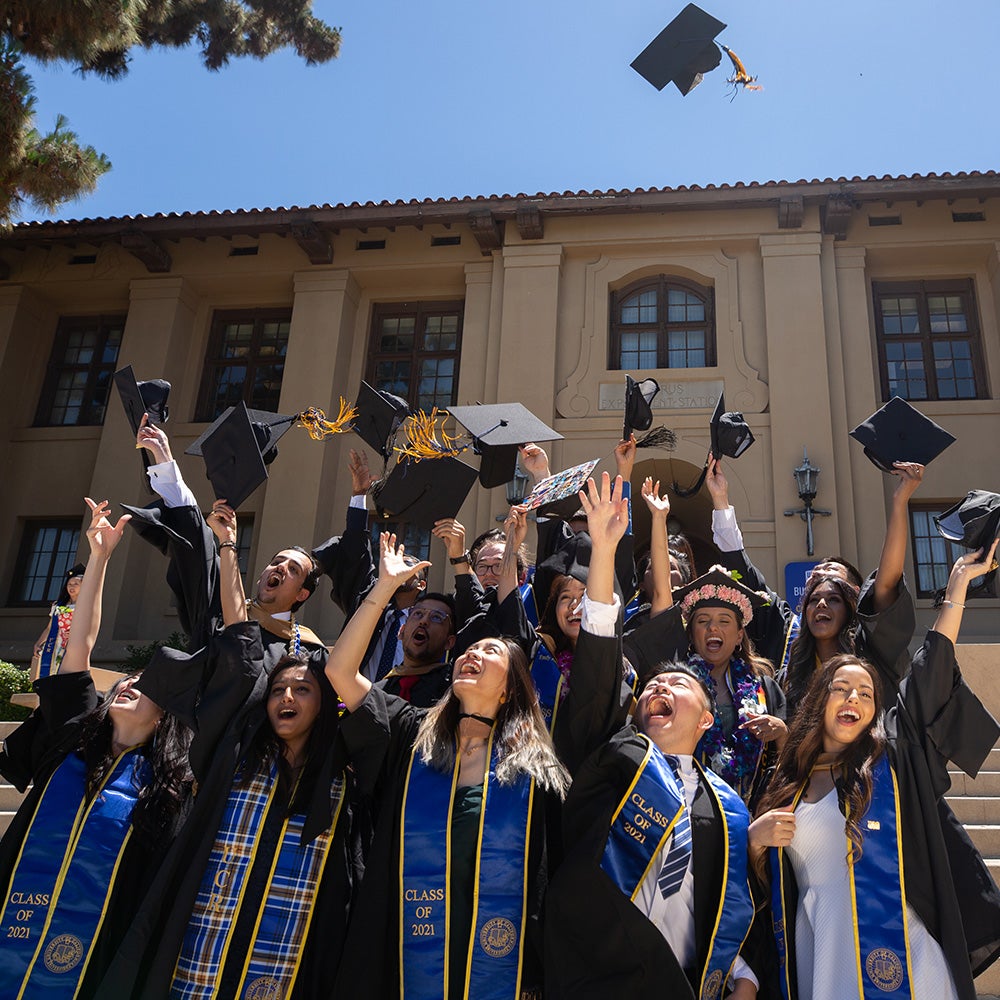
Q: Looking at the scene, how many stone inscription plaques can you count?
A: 1